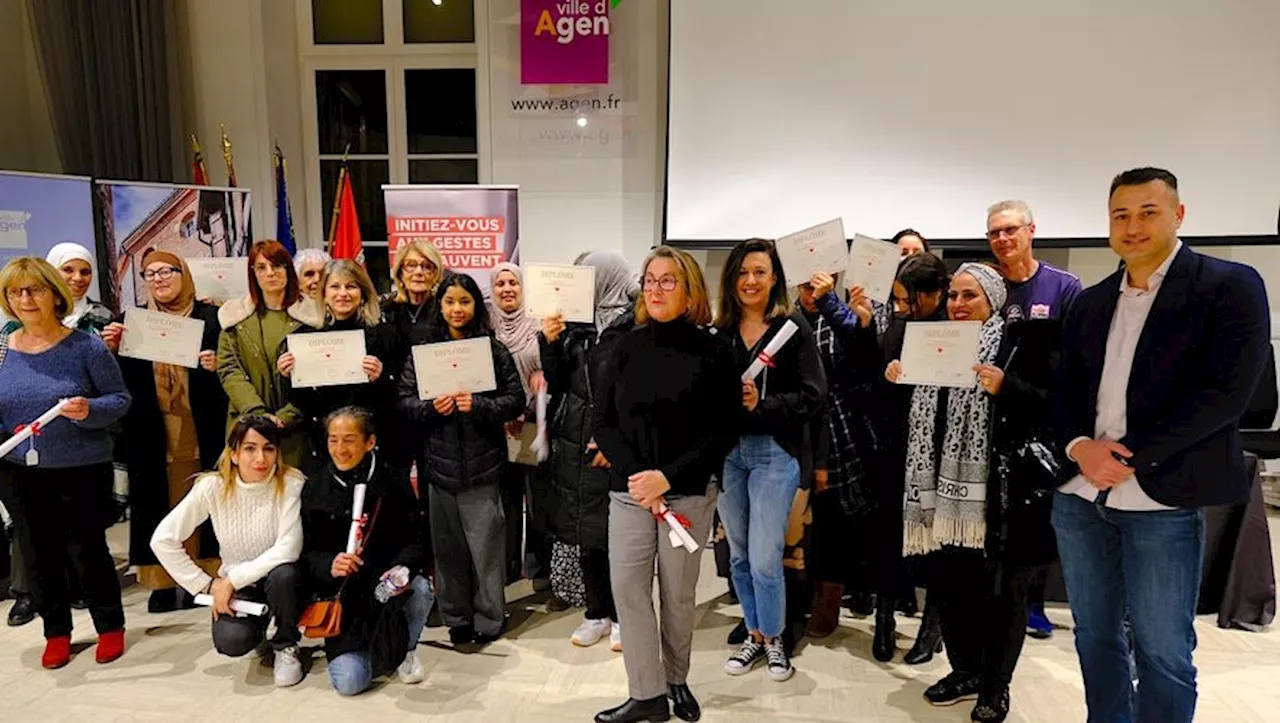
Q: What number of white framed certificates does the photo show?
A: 8